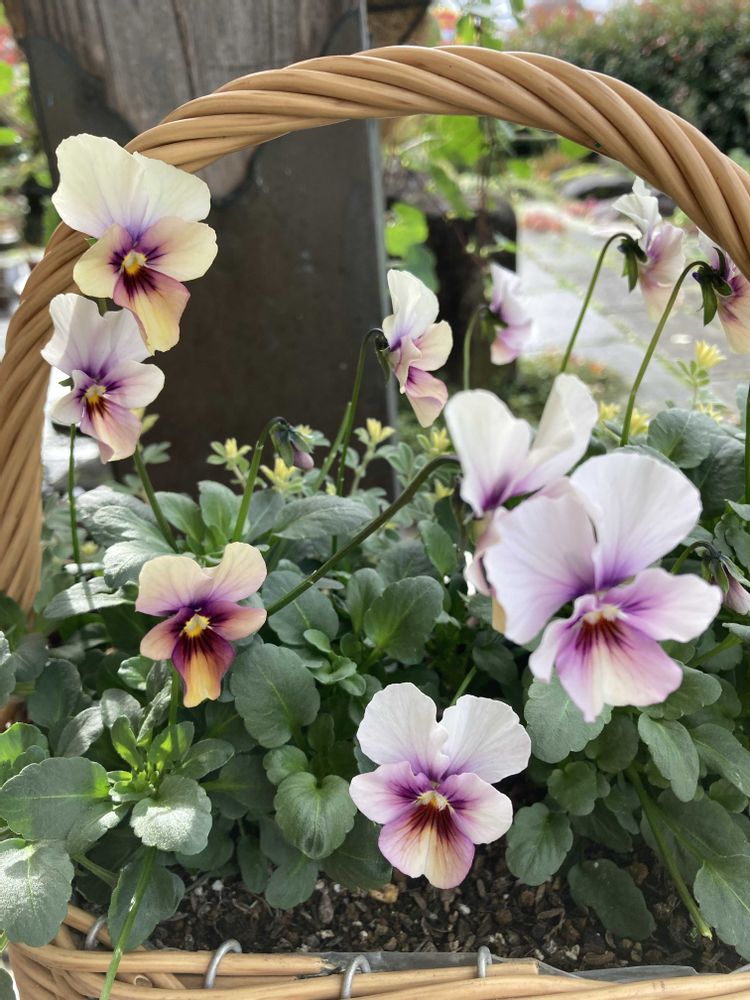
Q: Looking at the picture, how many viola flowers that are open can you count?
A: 10